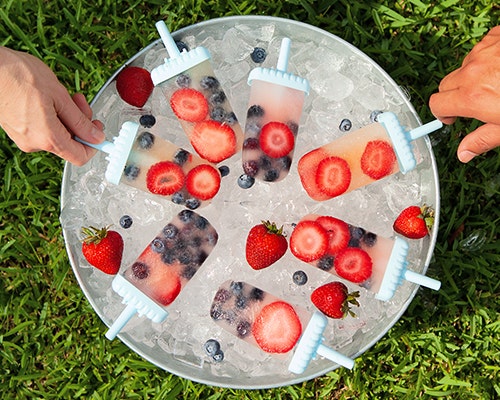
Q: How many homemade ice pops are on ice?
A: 7